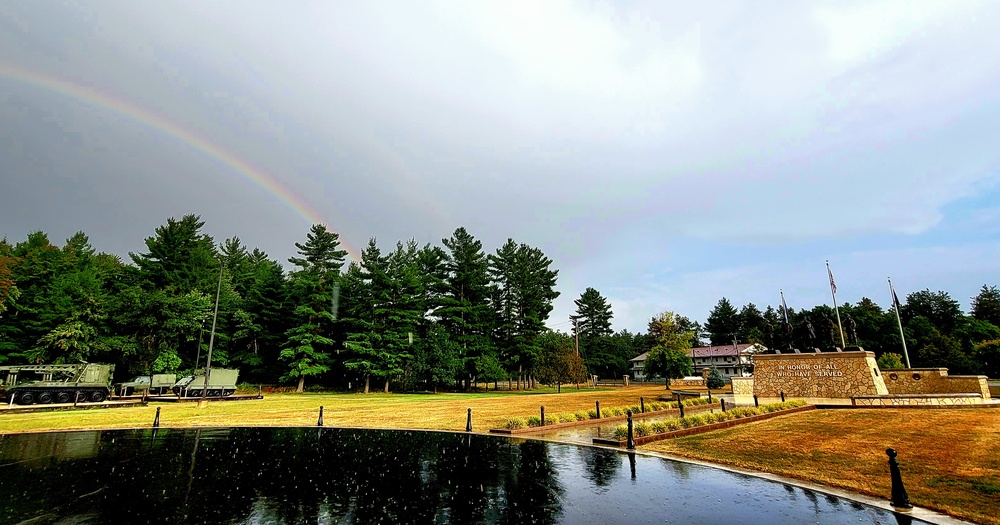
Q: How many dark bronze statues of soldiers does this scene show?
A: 5